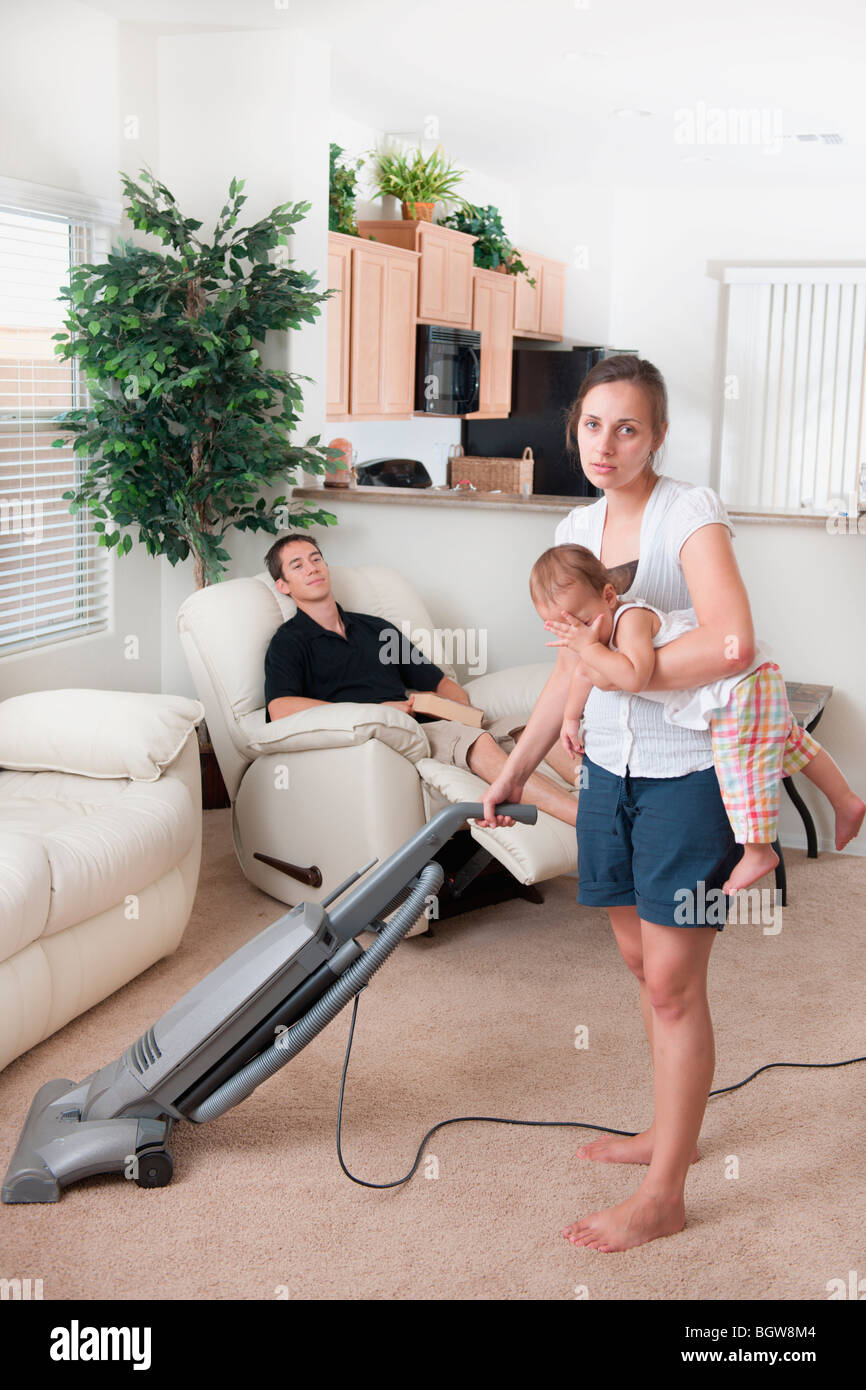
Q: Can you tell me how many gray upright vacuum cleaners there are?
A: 1